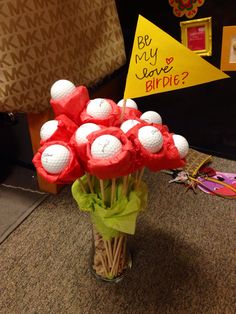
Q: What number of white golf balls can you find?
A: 11